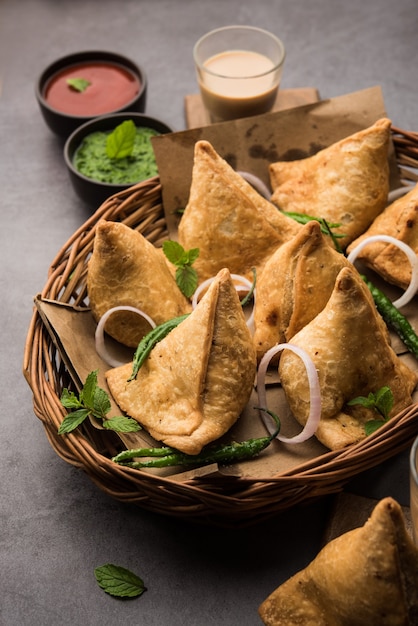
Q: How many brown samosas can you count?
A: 8